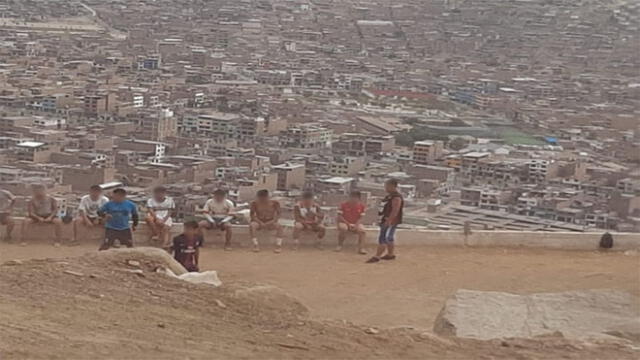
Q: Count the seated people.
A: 8